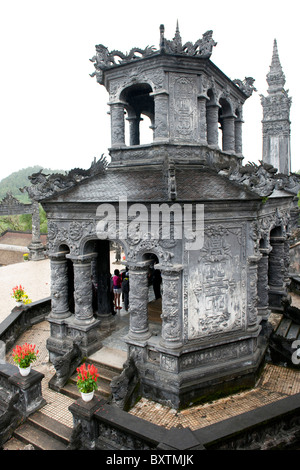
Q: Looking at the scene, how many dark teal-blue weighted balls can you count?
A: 0